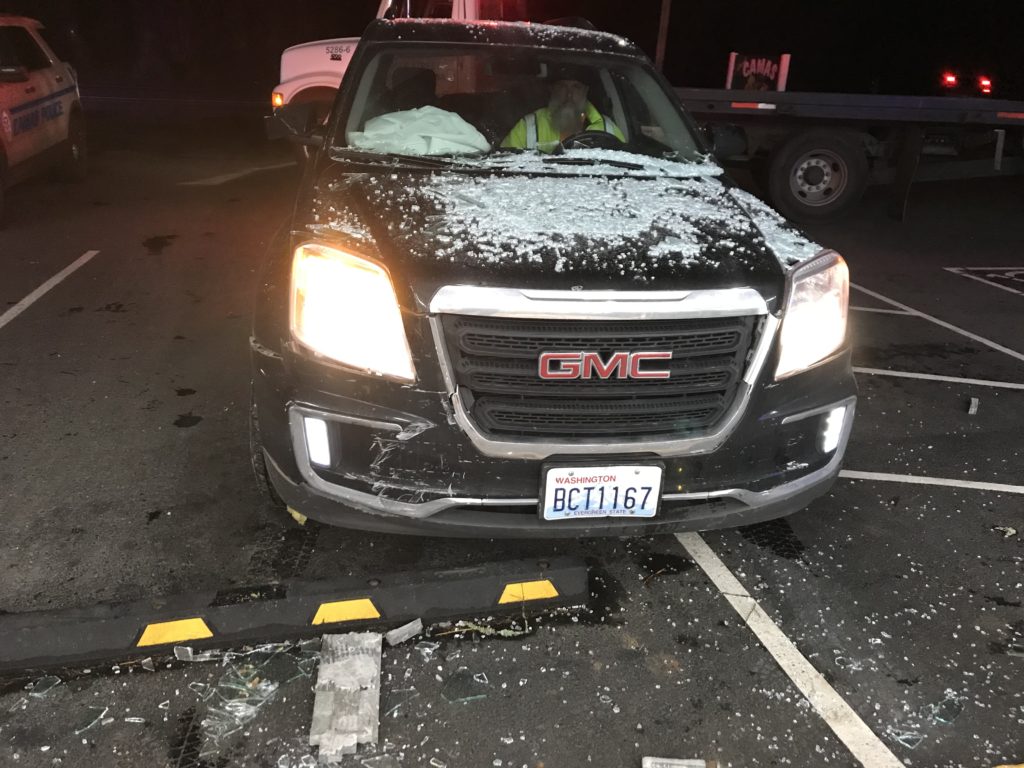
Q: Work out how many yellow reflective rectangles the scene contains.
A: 3